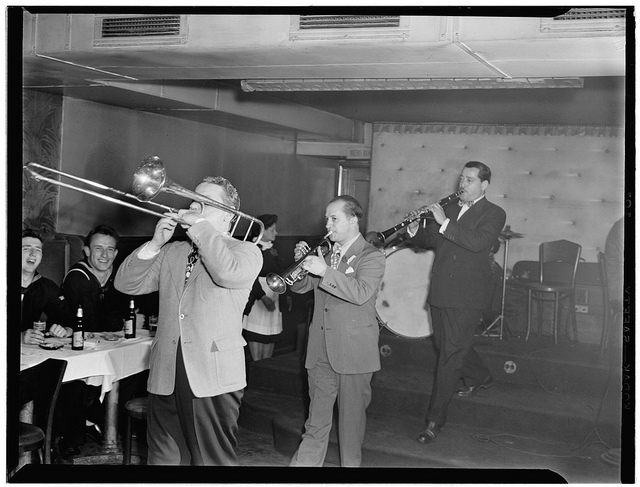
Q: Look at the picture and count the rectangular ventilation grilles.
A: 3